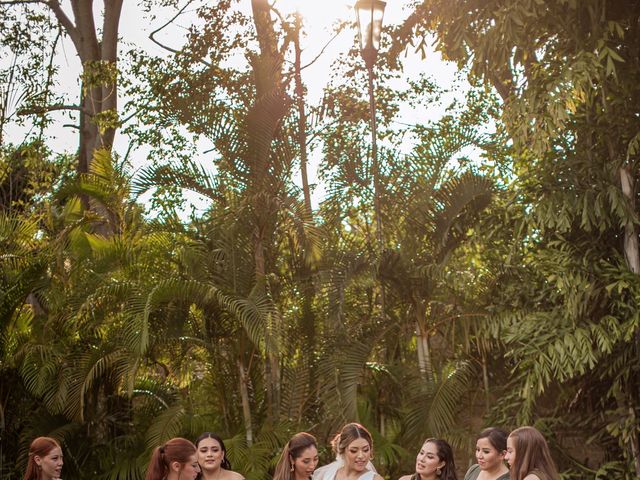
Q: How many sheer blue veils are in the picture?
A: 0